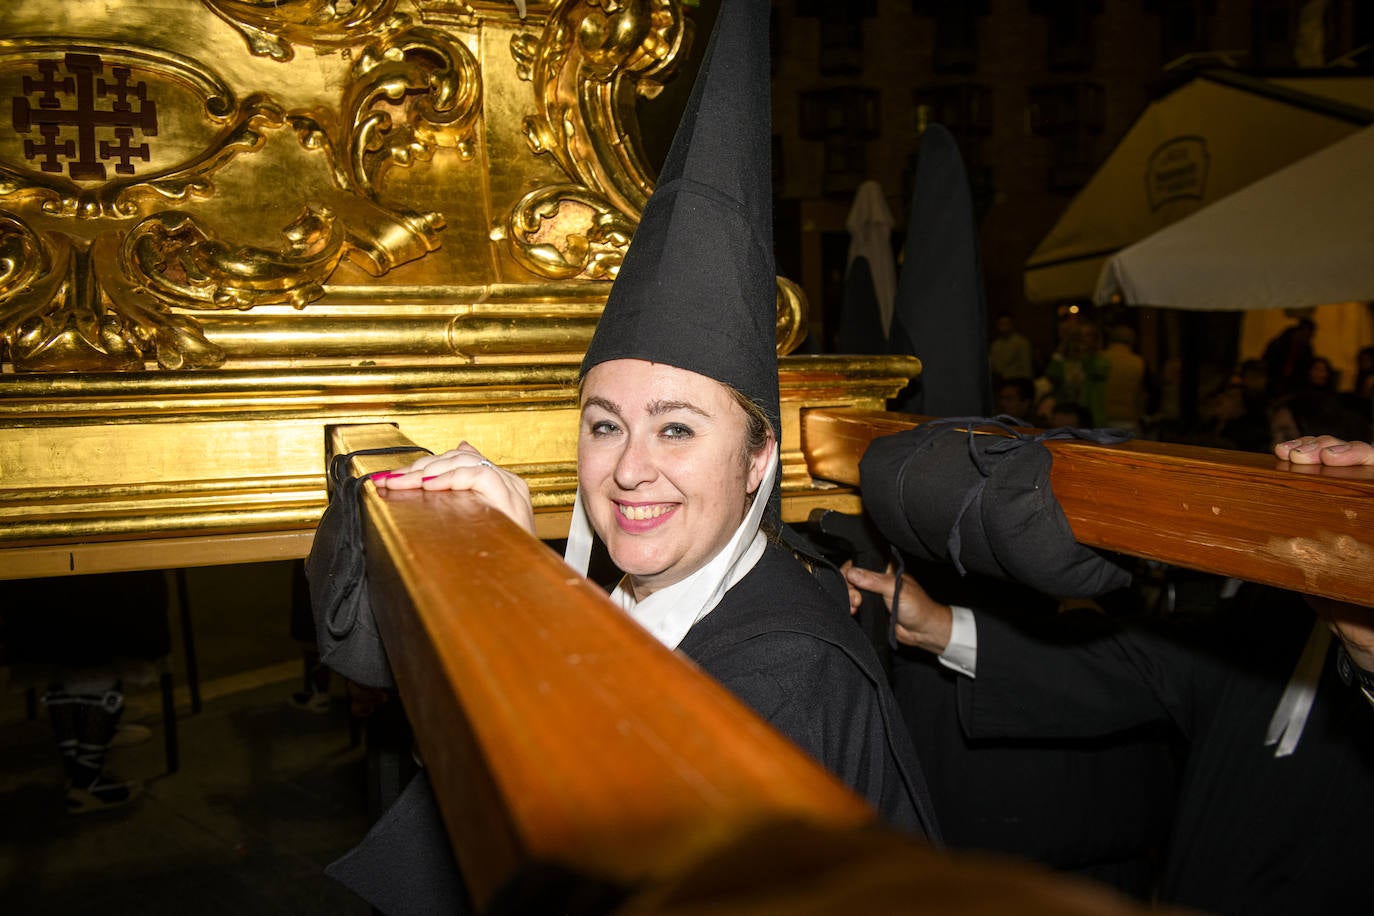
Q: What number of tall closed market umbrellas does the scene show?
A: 1